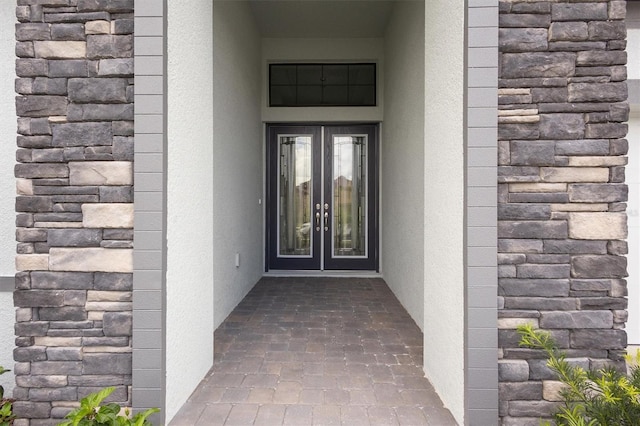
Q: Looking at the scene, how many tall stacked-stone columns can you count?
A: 2